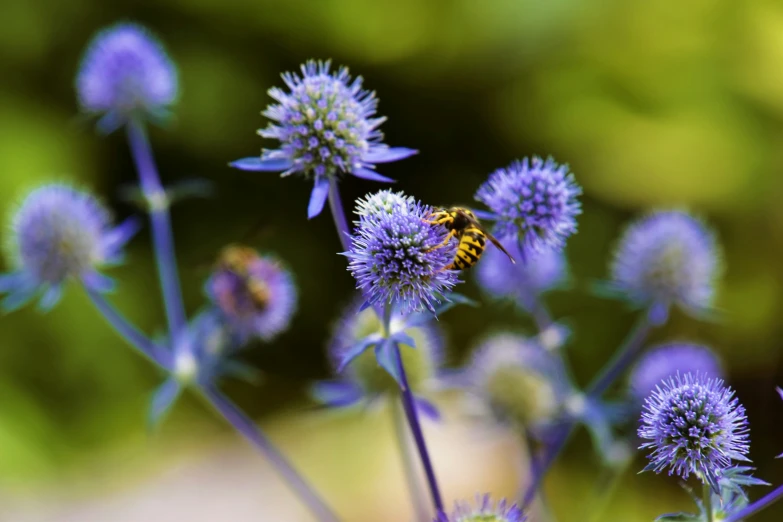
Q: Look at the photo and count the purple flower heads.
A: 13